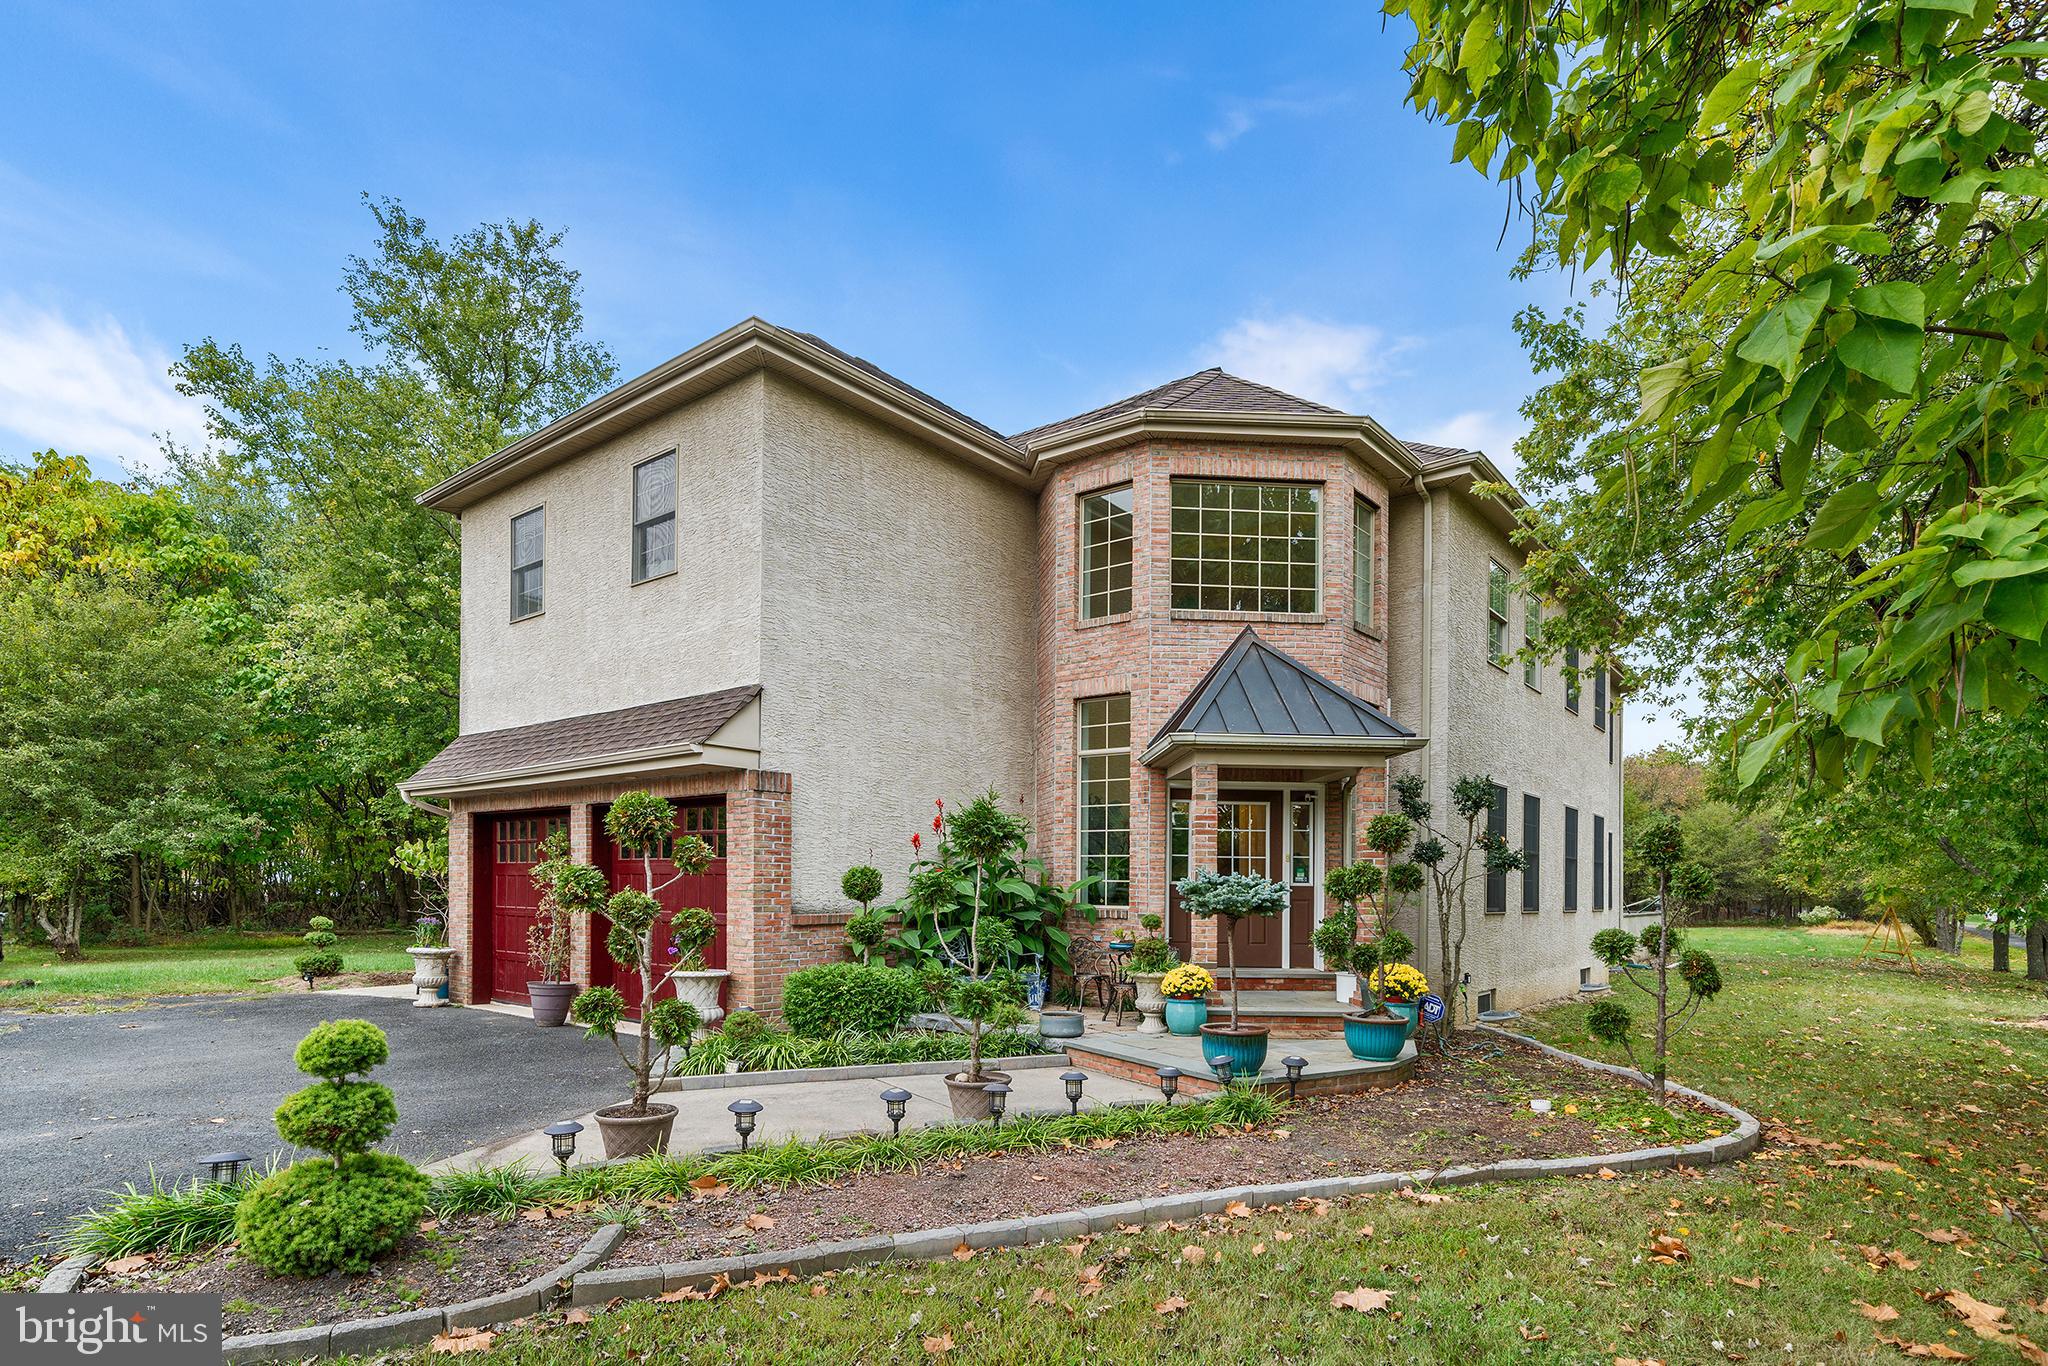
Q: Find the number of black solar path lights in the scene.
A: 9